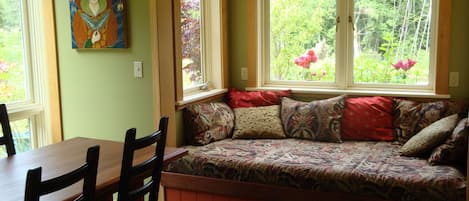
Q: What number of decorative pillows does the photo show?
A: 8